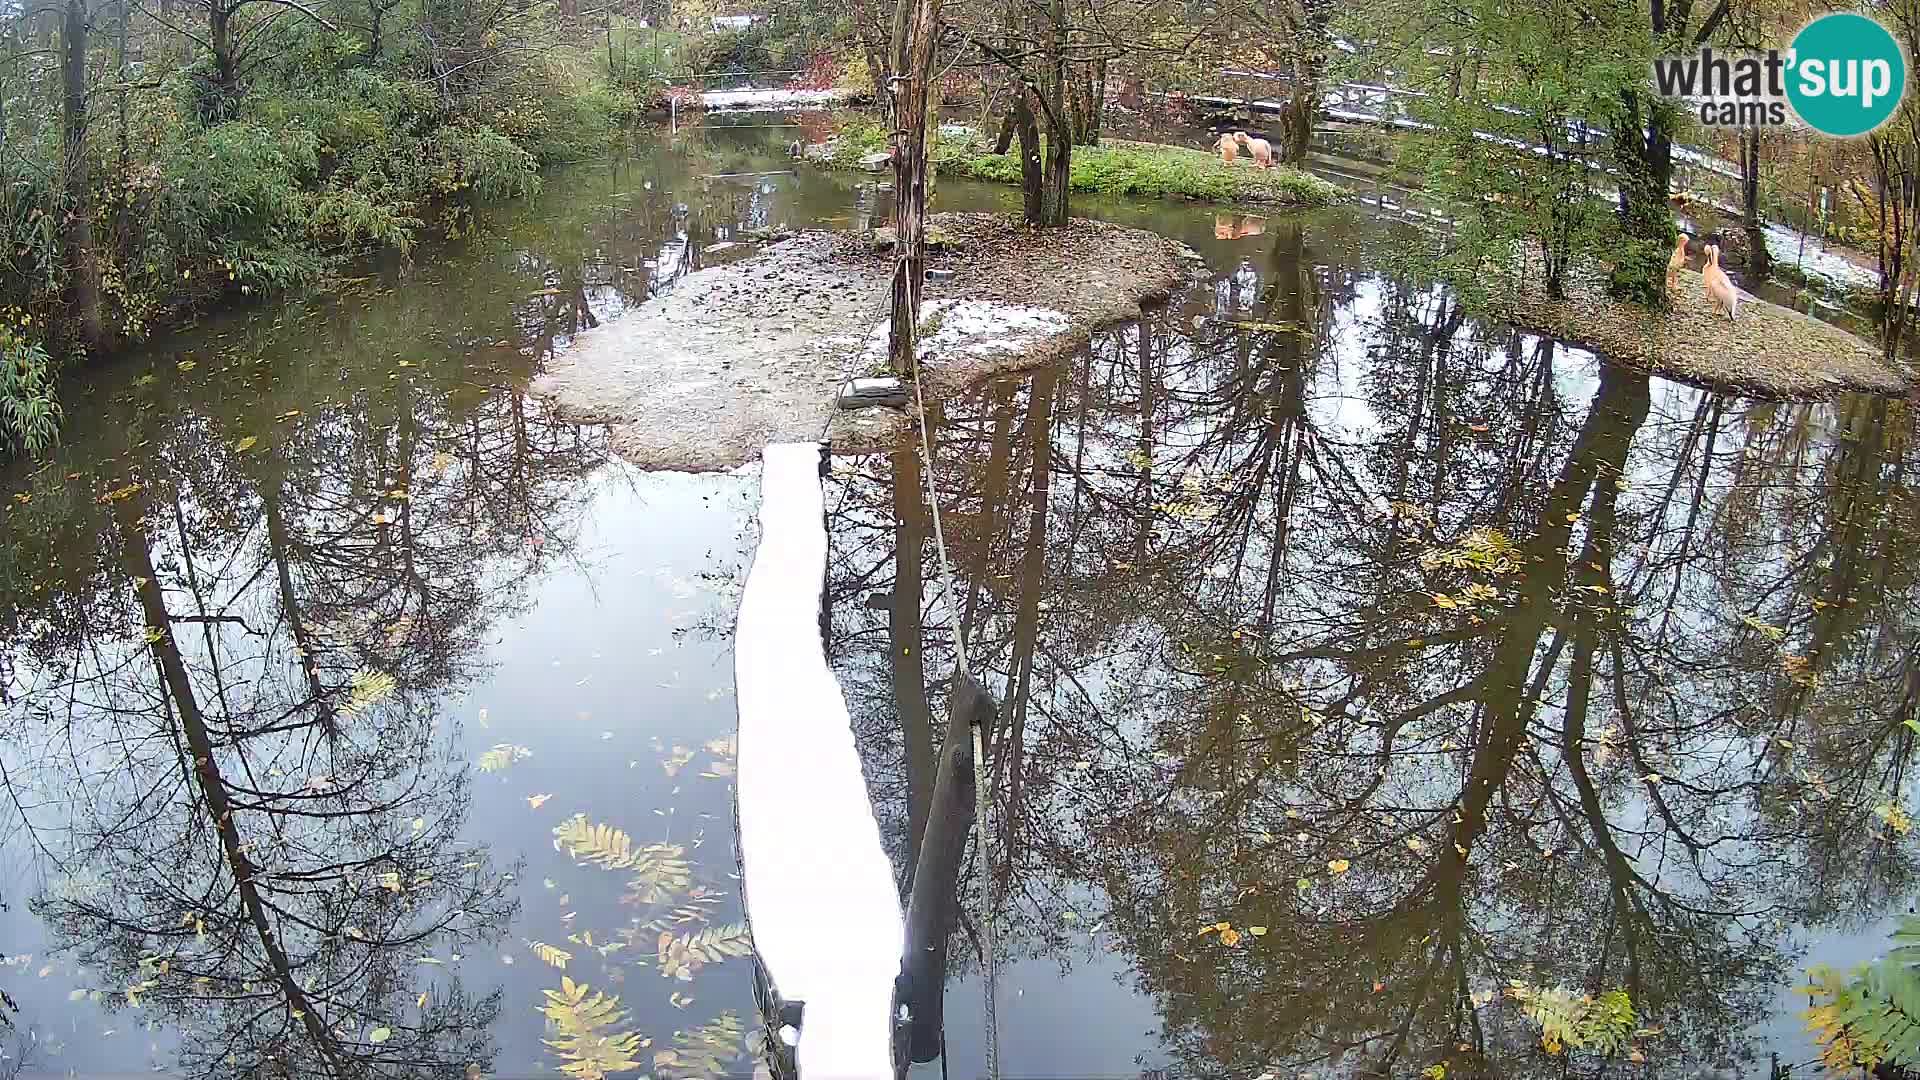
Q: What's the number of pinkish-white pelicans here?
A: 5